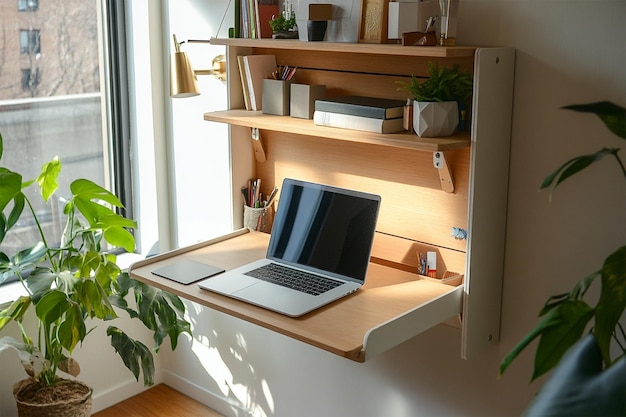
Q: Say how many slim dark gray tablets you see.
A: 1